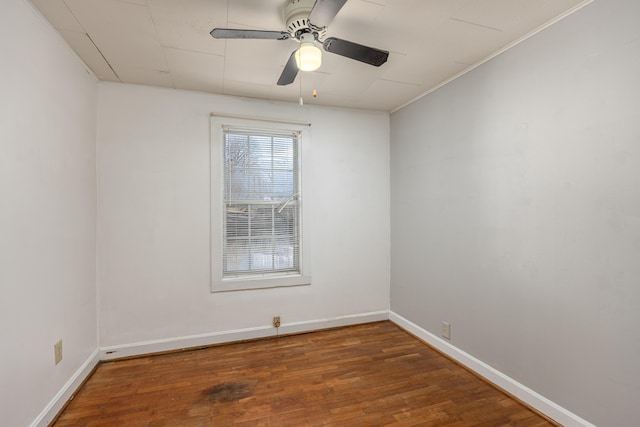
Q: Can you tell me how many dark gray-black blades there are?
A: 4